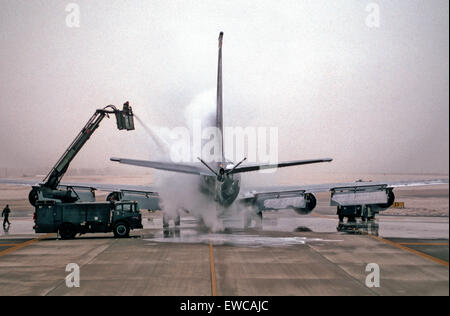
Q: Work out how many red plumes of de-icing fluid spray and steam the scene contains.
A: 0